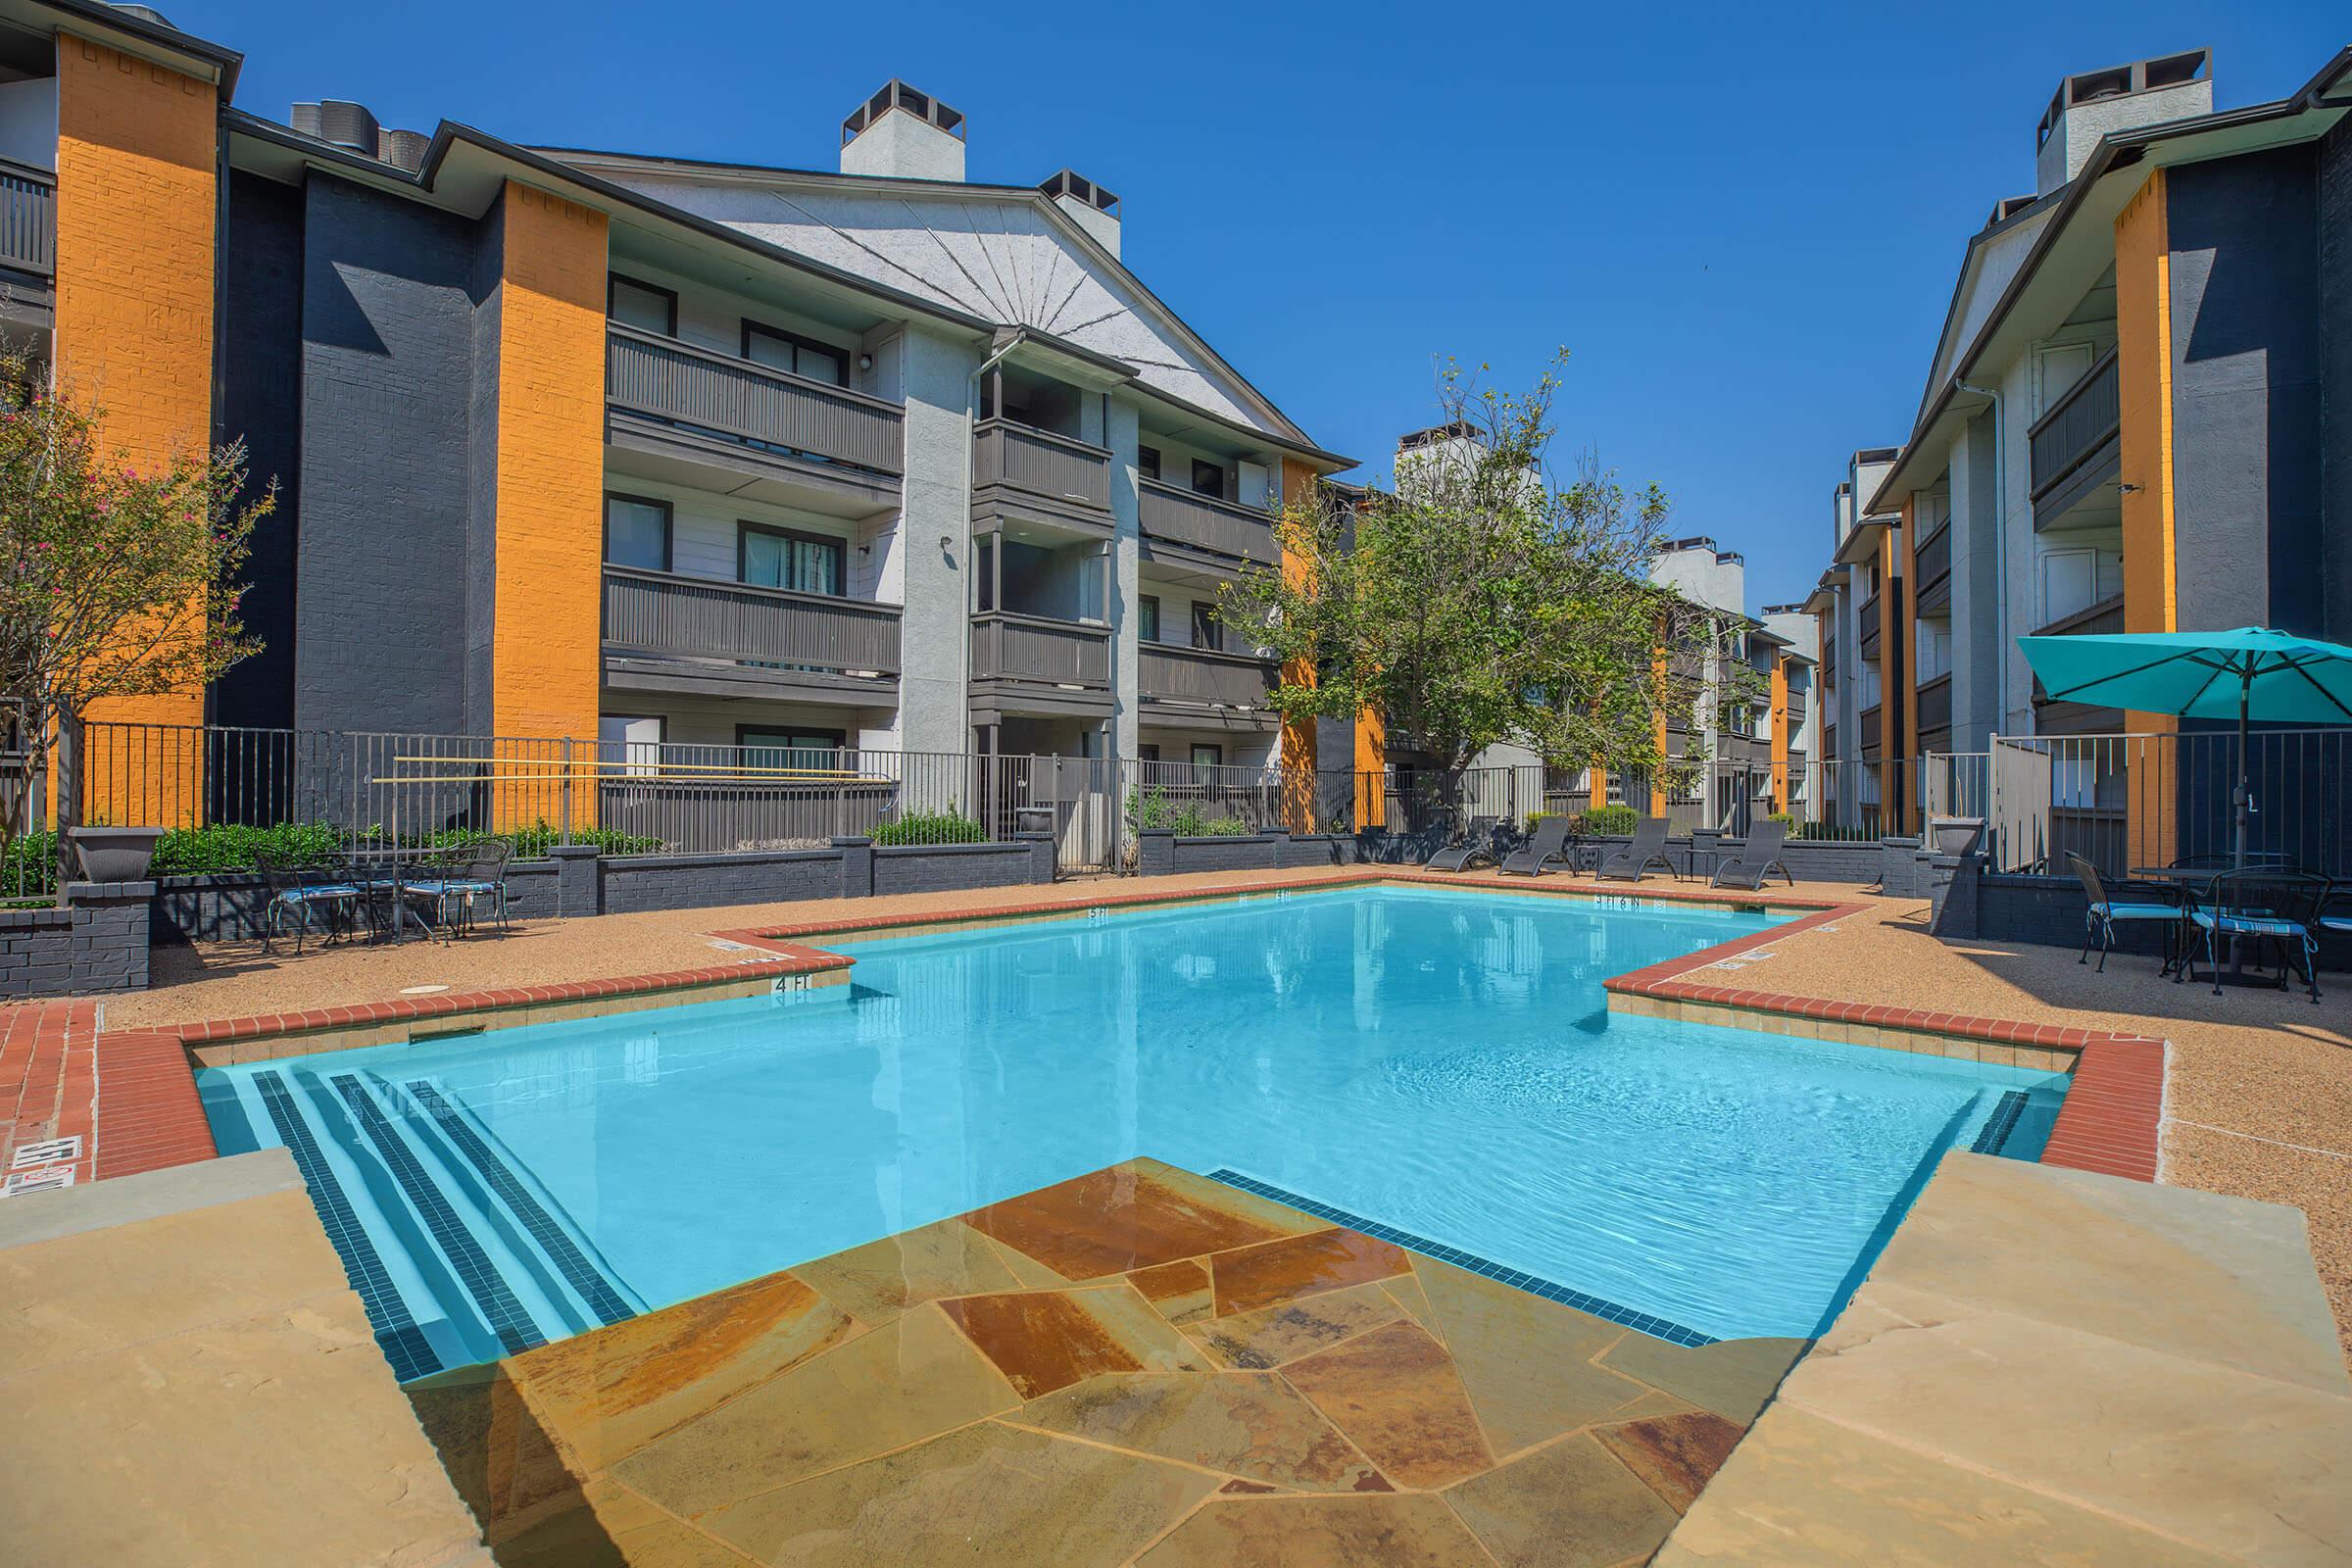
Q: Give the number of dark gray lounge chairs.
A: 4